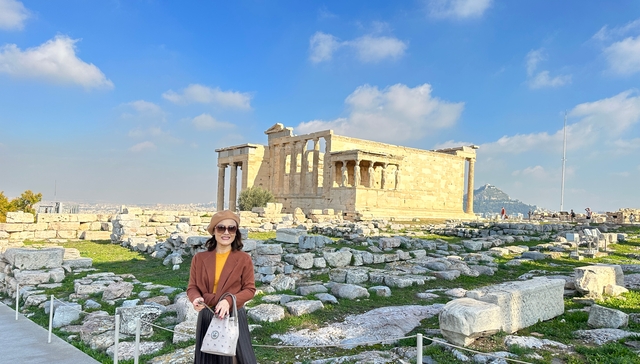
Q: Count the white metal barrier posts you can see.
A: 5